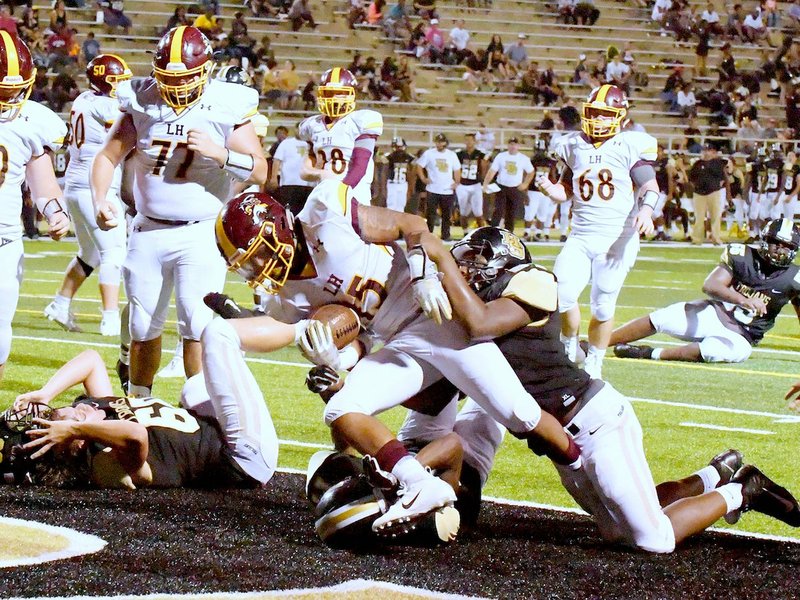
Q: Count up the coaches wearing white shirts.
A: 3